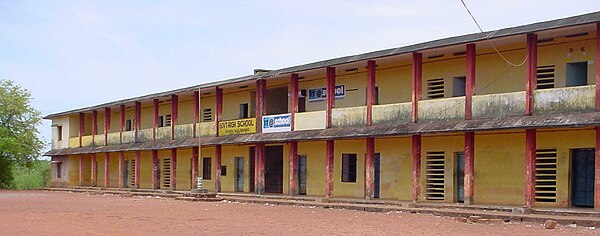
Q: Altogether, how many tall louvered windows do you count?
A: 4